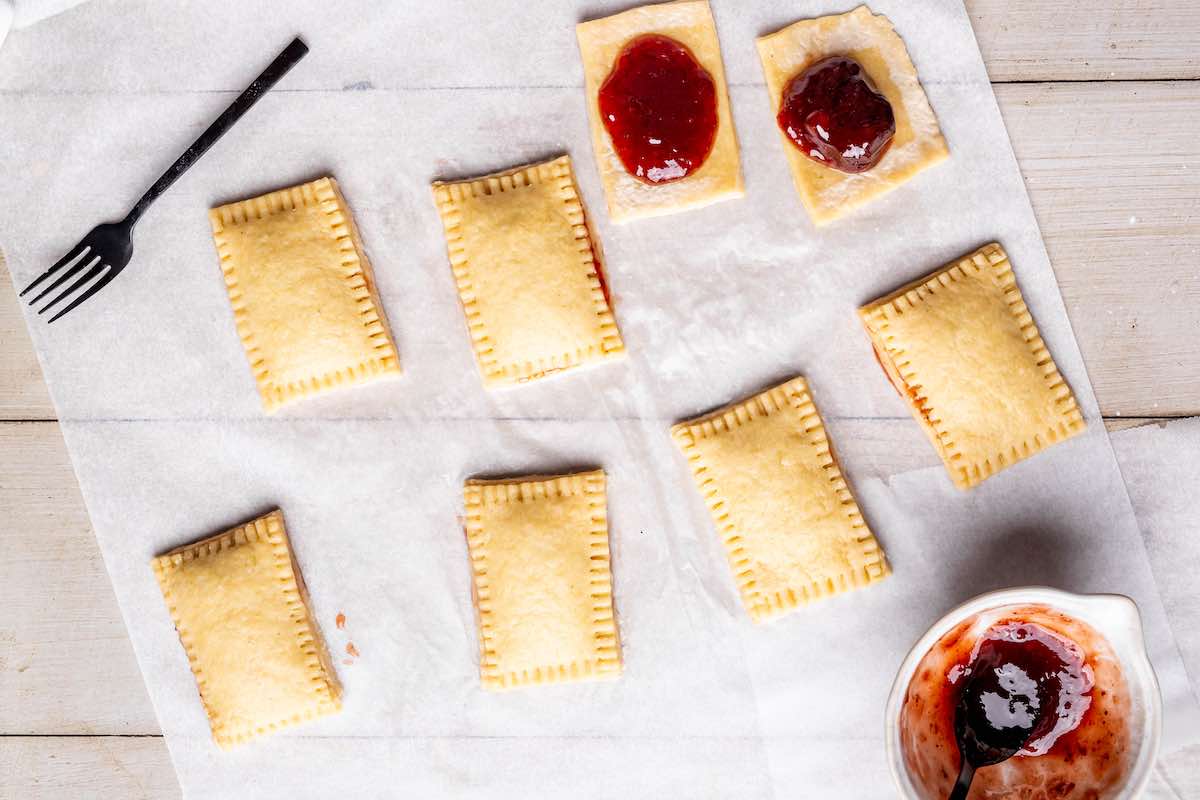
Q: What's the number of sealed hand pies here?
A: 6